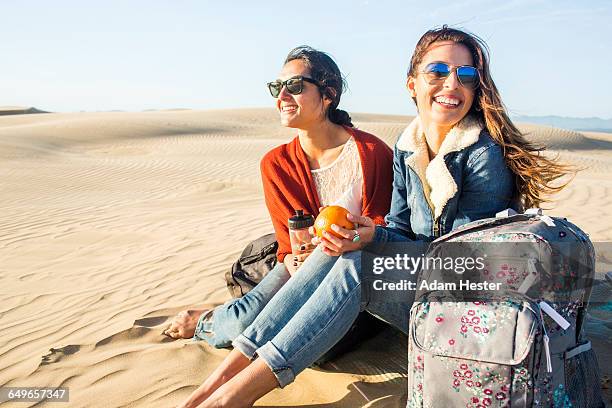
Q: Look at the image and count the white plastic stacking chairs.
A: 0